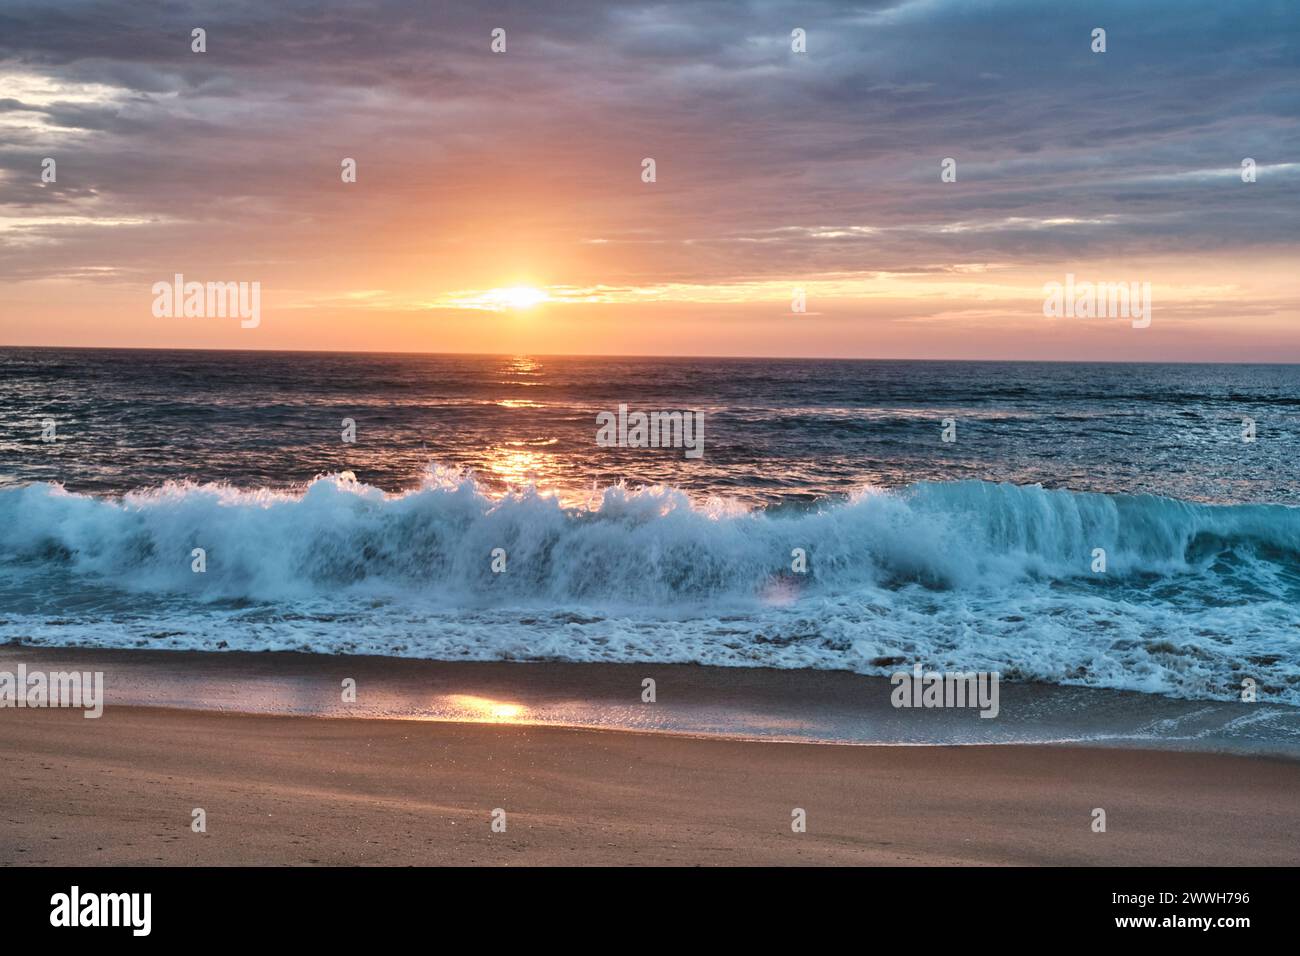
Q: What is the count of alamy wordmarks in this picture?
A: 6